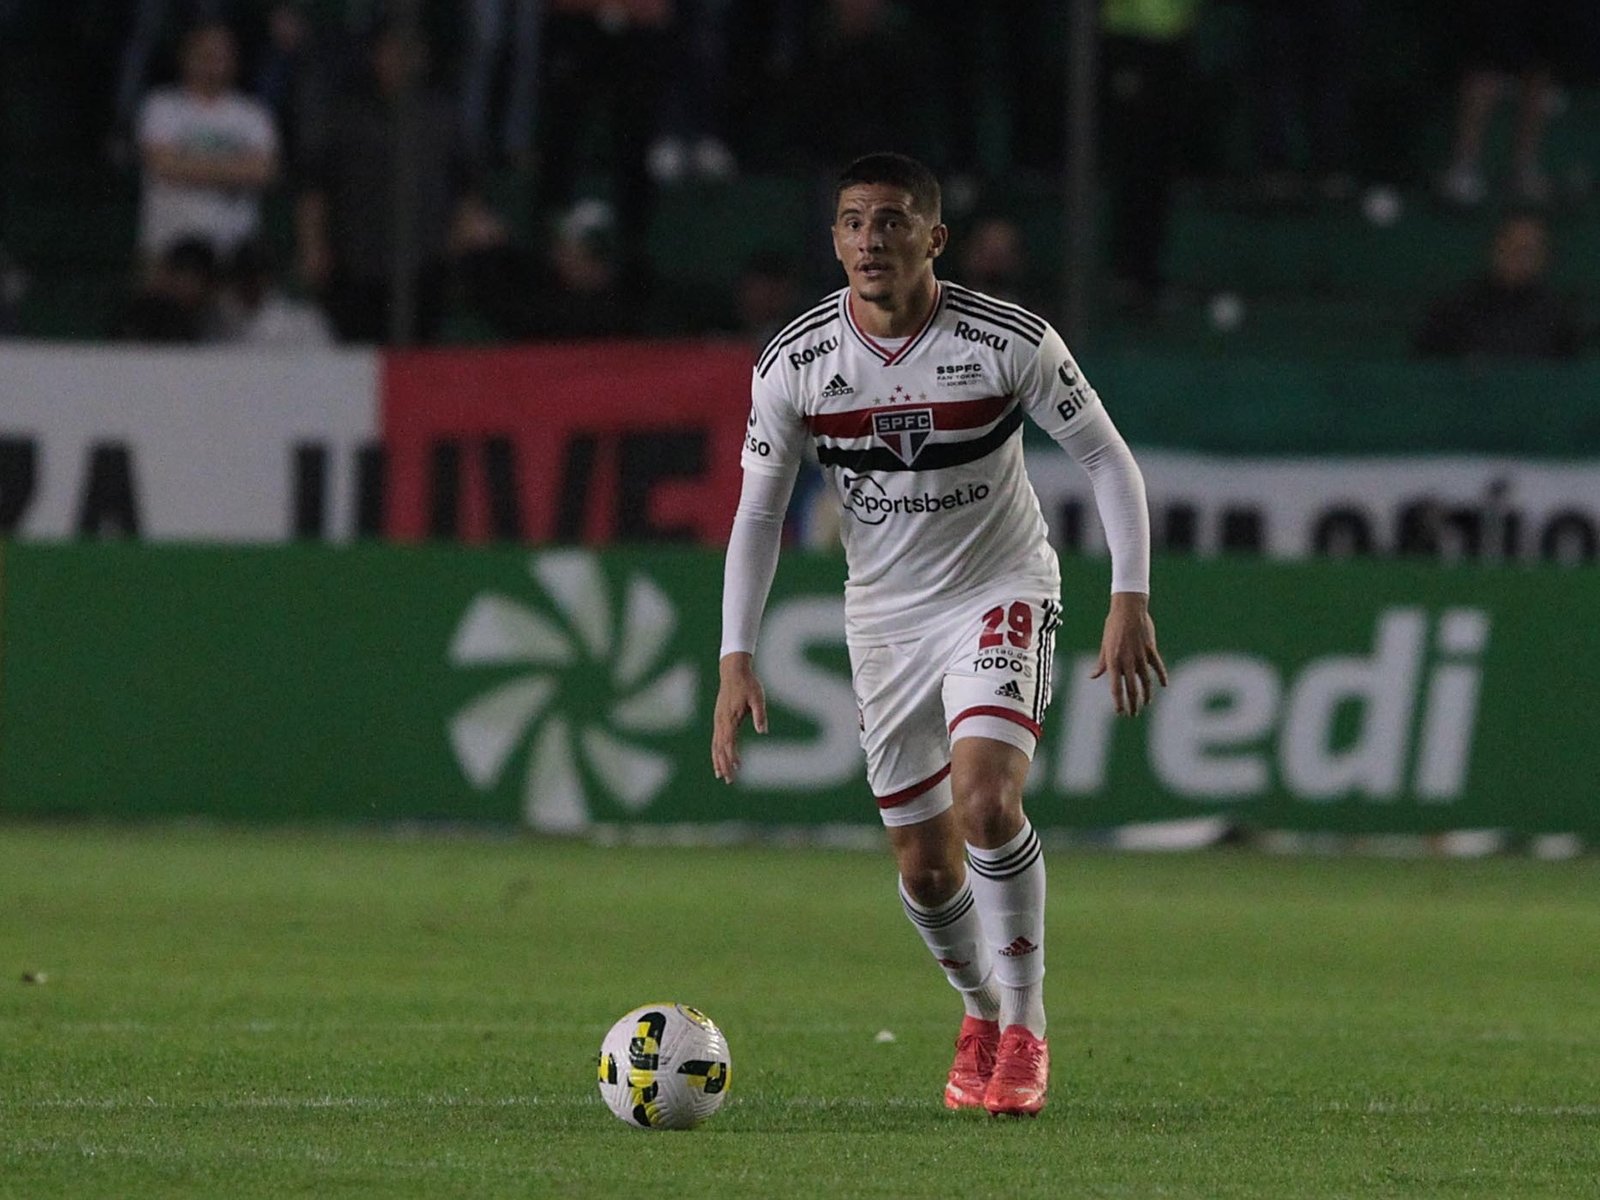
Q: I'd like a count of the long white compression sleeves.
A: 2